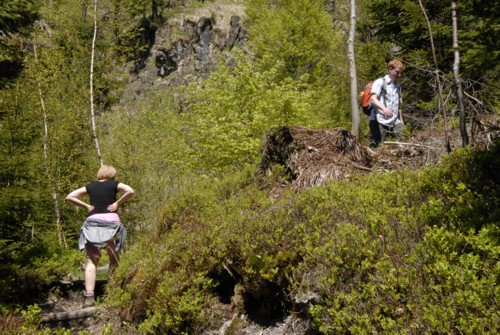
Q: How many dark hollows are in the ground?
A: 2